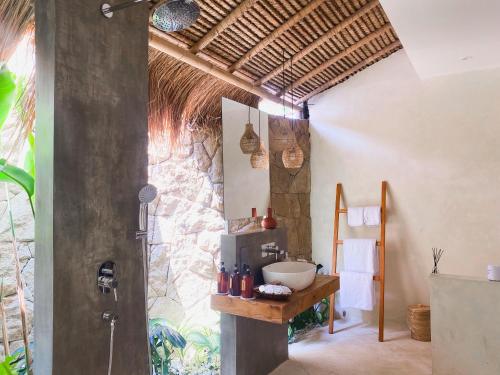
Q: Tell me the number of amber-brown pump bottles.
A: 3